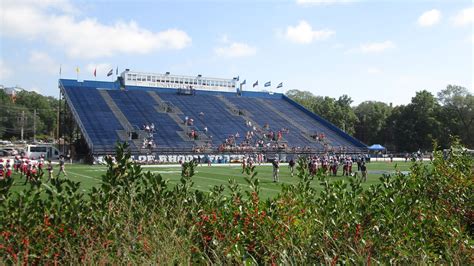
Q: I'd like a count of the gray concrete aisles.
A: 4